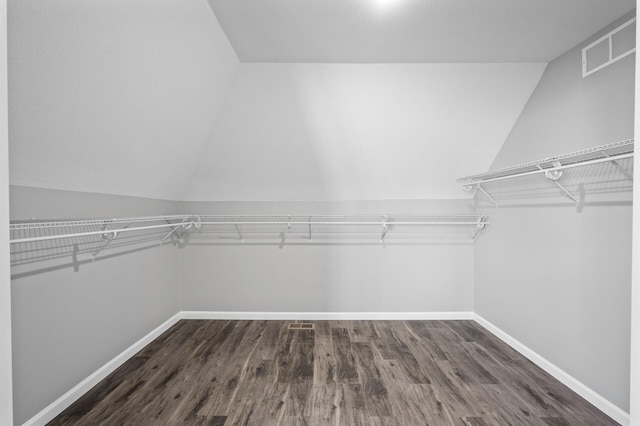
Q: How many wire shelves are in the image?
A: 3